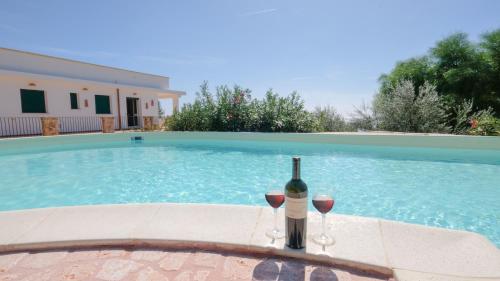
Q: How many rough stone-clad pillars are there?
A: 3